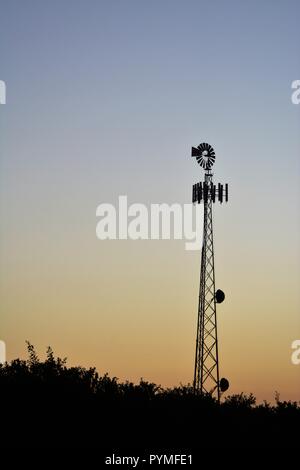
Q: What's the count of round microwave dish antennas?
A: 2